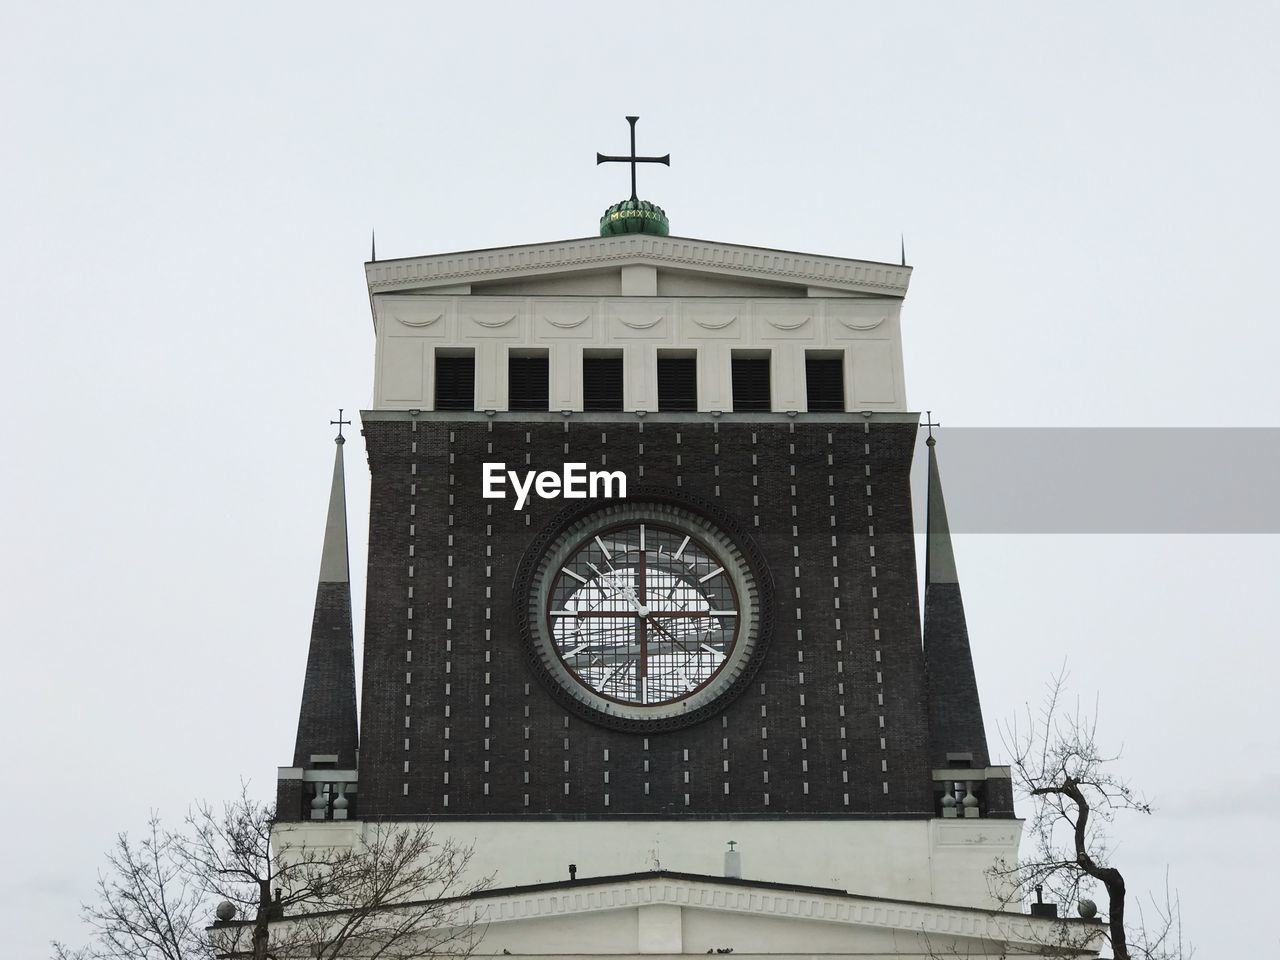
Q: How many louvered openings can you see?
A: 6